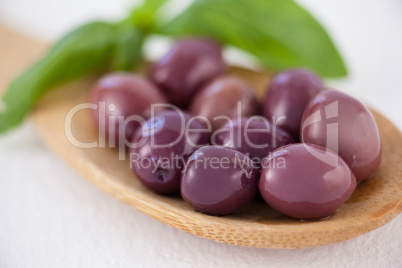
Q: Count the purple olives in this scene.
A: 9